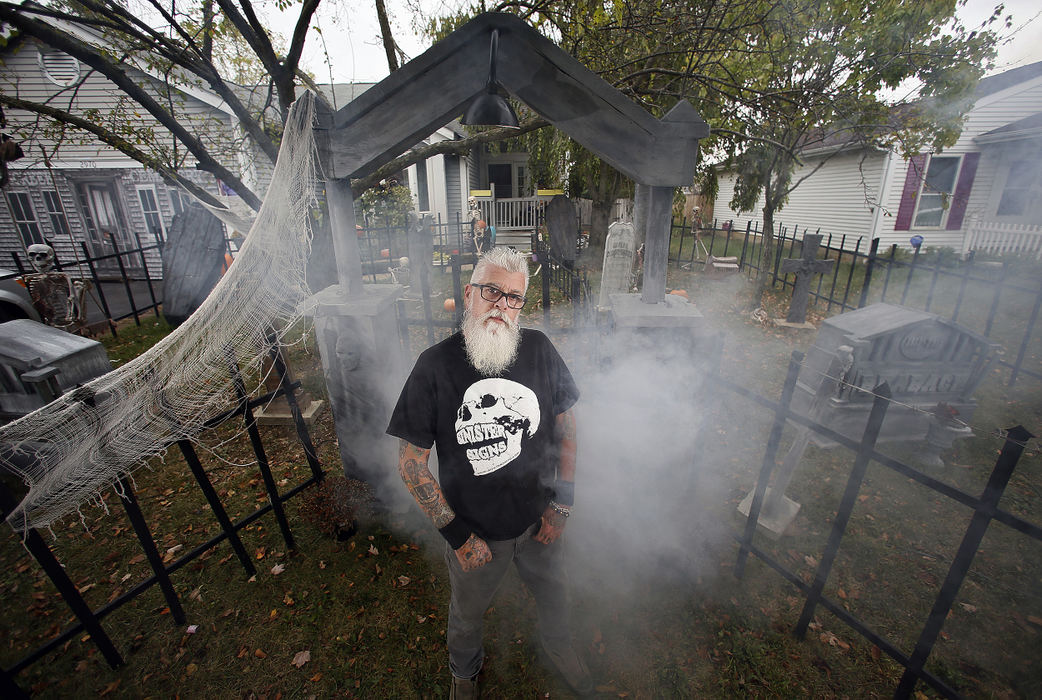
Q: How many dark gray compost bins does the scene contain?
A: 0